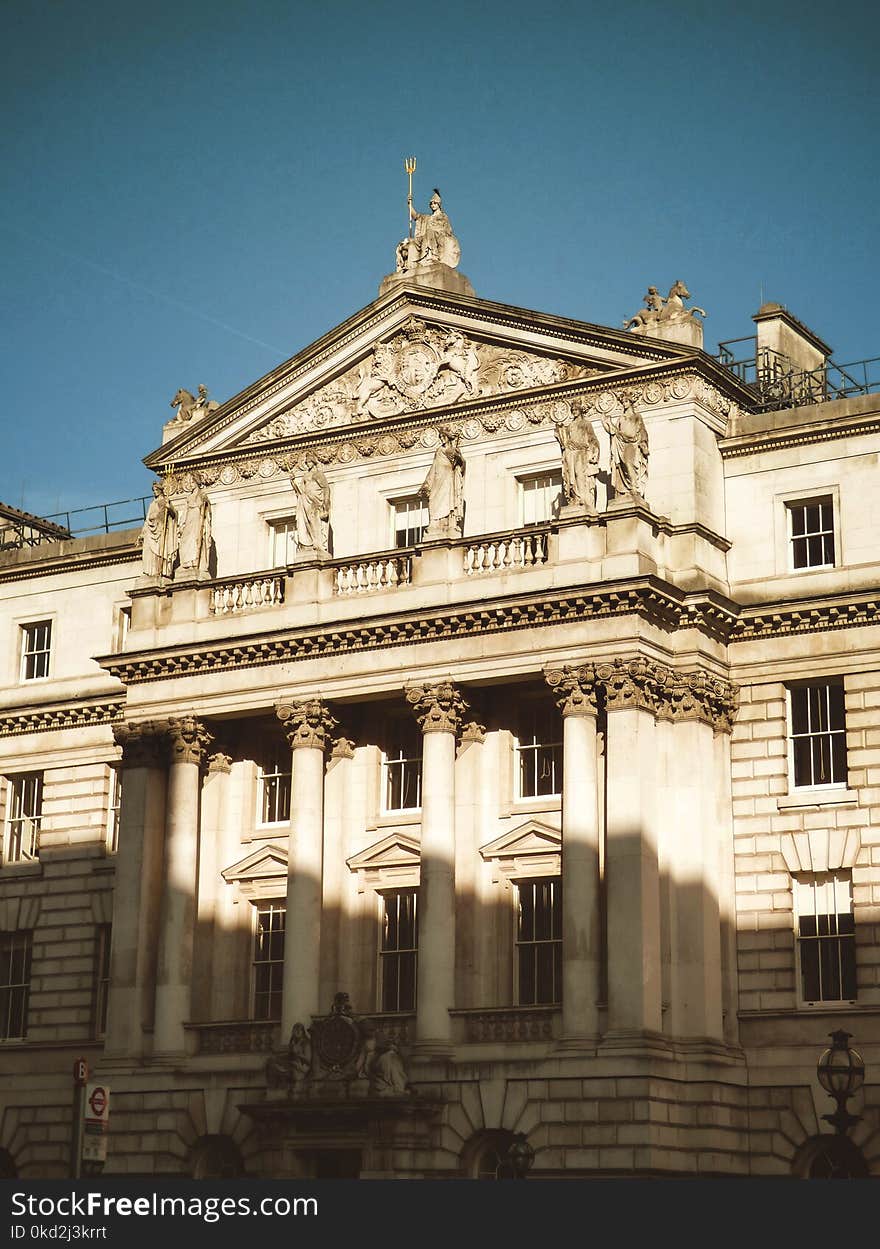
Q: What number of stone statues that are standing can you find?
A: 6